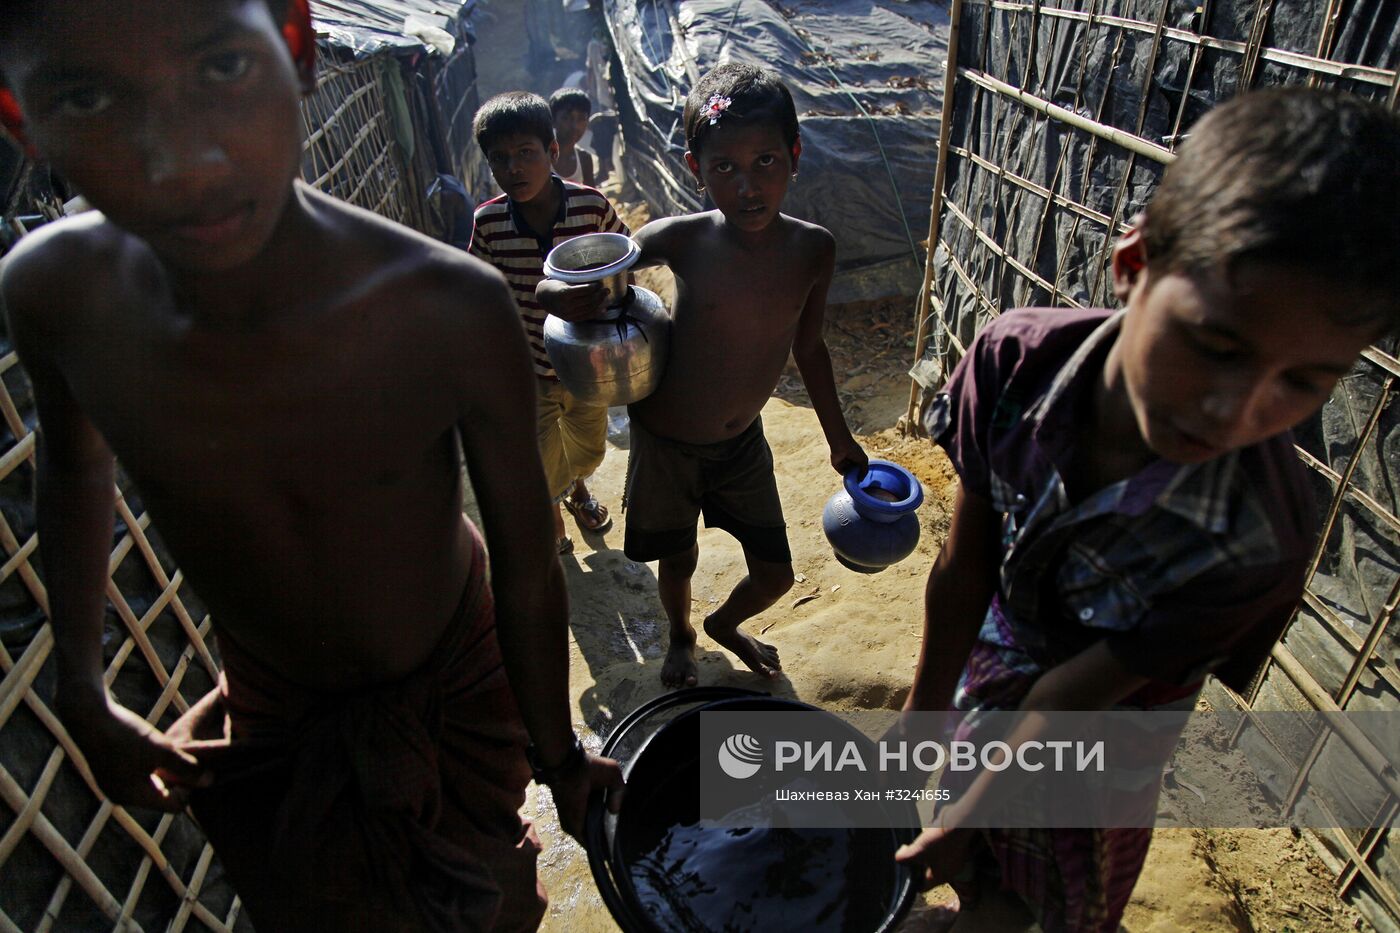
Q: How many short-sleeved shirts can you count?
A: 2